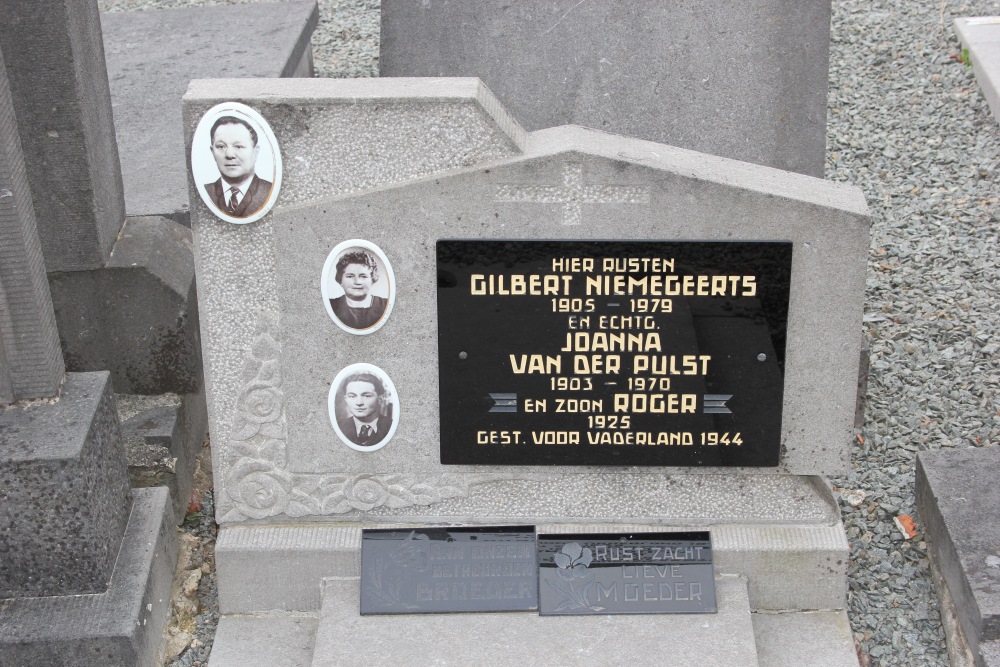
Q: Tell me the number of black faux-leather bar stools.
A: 0